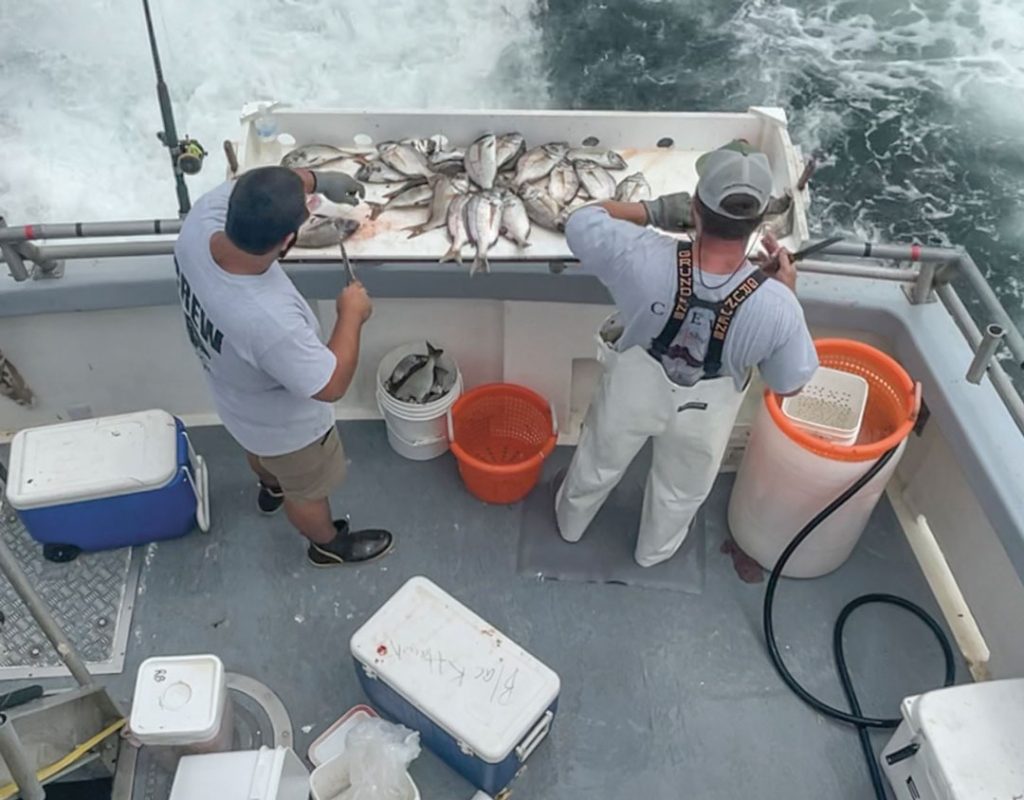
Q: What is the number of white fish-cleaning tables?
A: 1